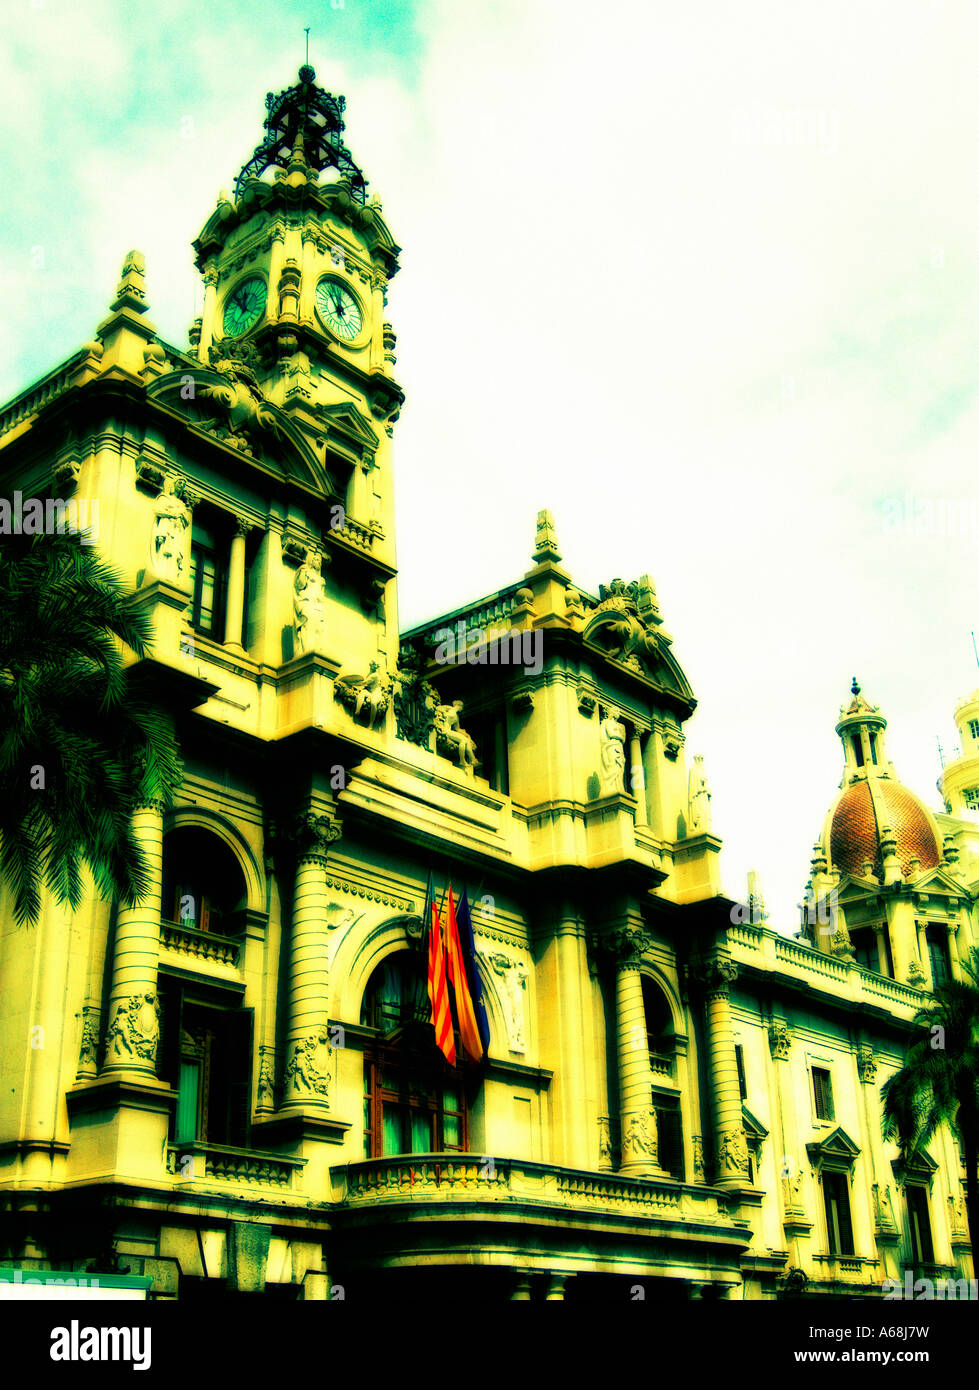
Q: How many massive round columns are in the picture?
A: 4